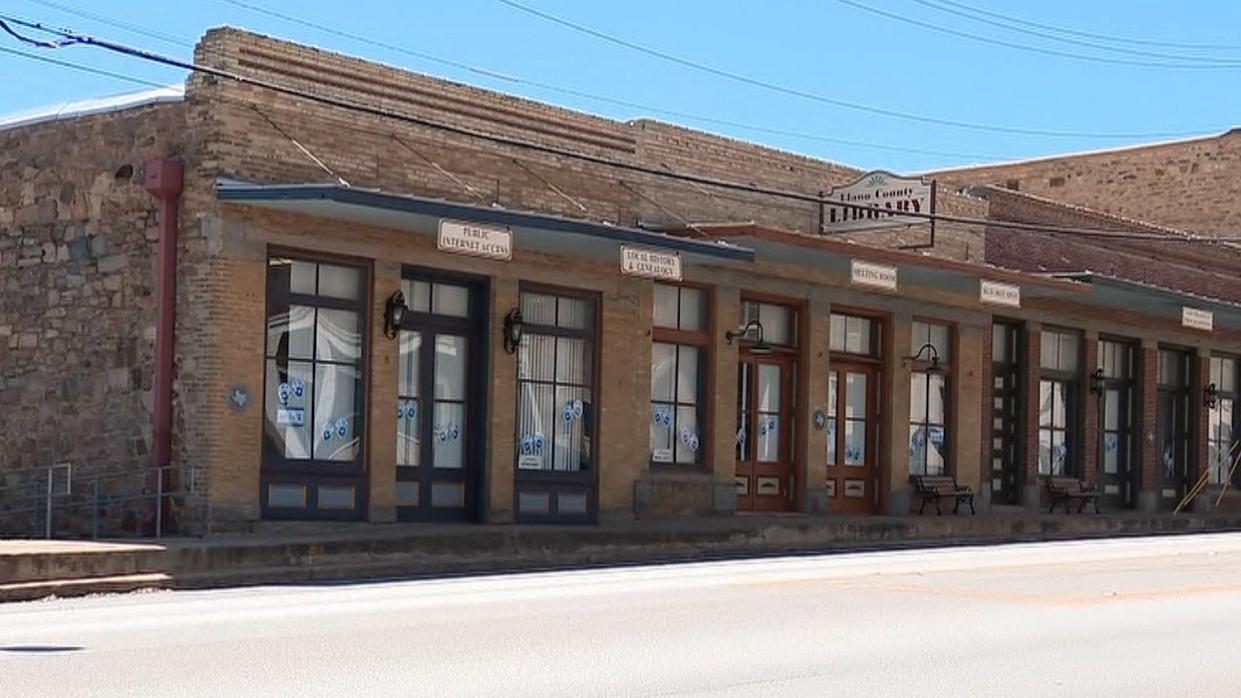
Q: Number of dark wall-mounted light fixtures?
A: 6